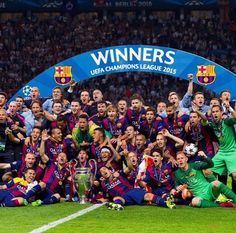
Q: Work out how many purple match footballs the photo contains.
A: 0